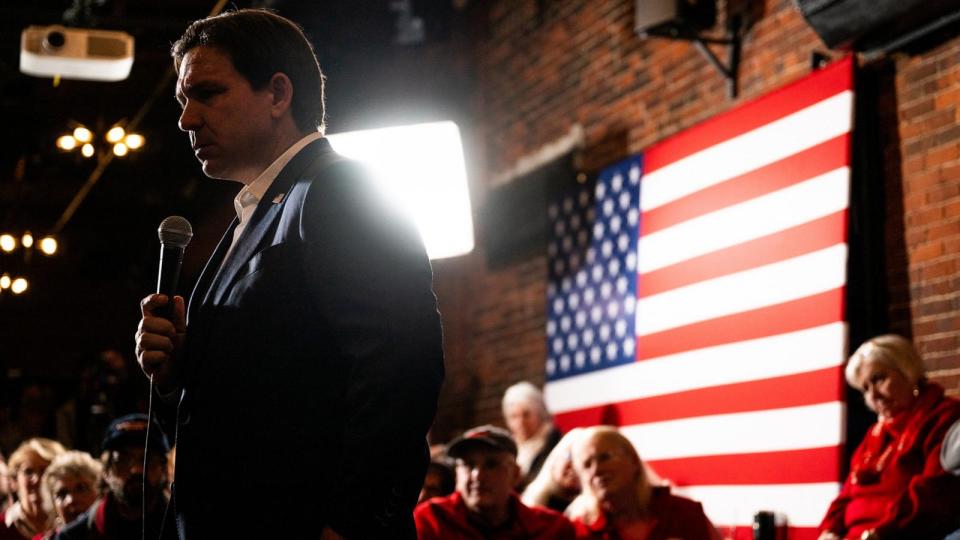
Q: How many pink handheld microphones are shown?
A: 0